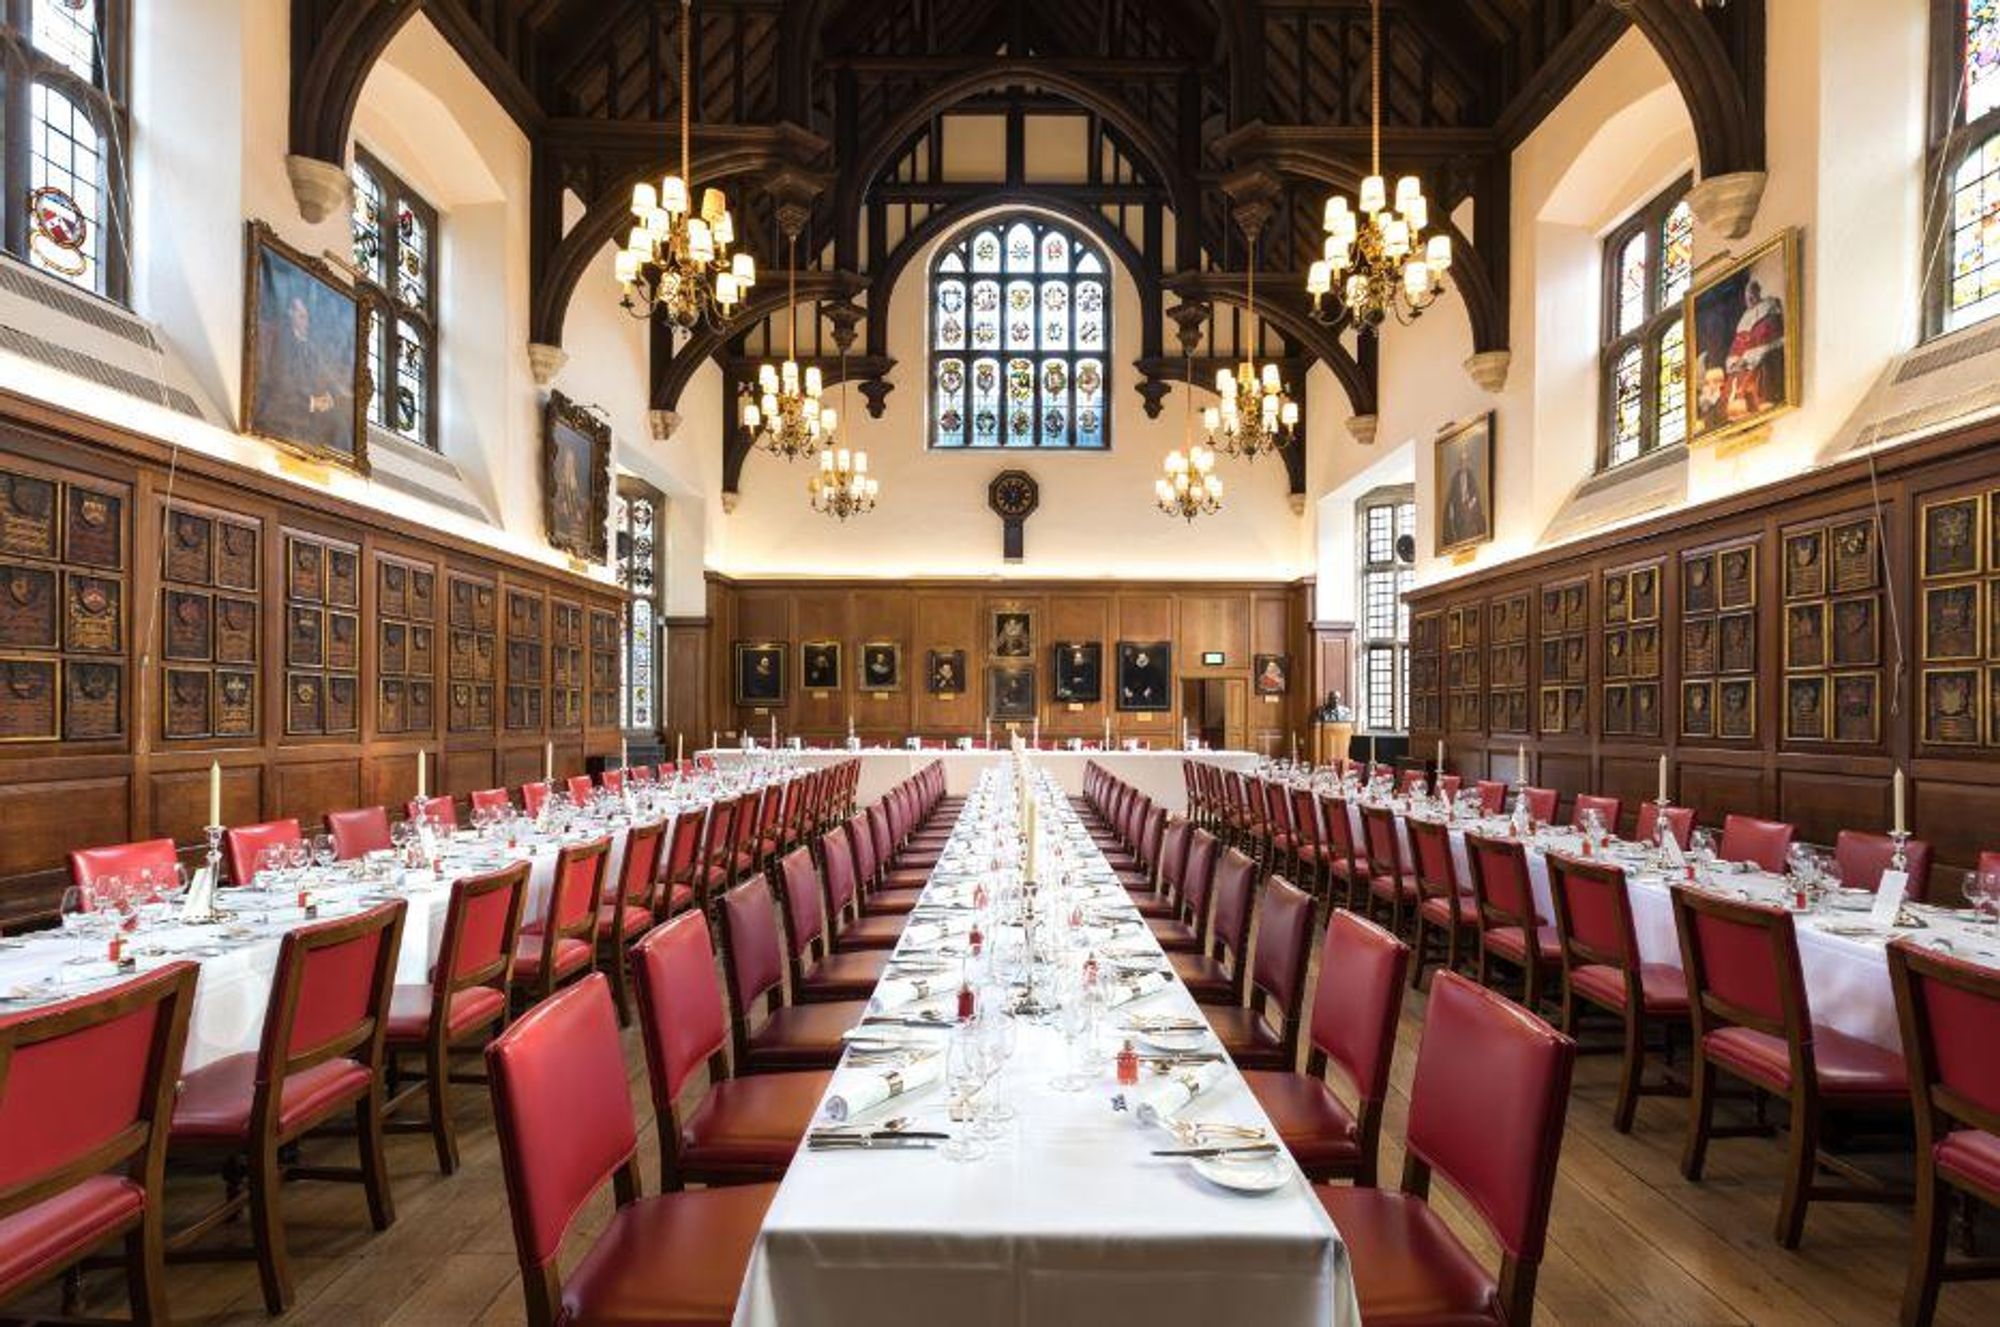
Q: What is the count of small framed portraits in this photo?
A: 9